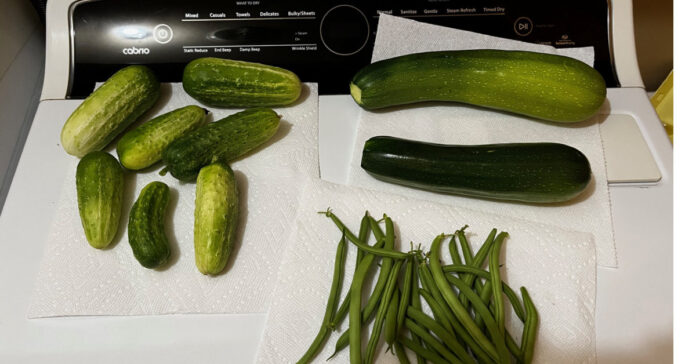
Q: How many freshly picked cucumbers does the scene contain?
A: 7